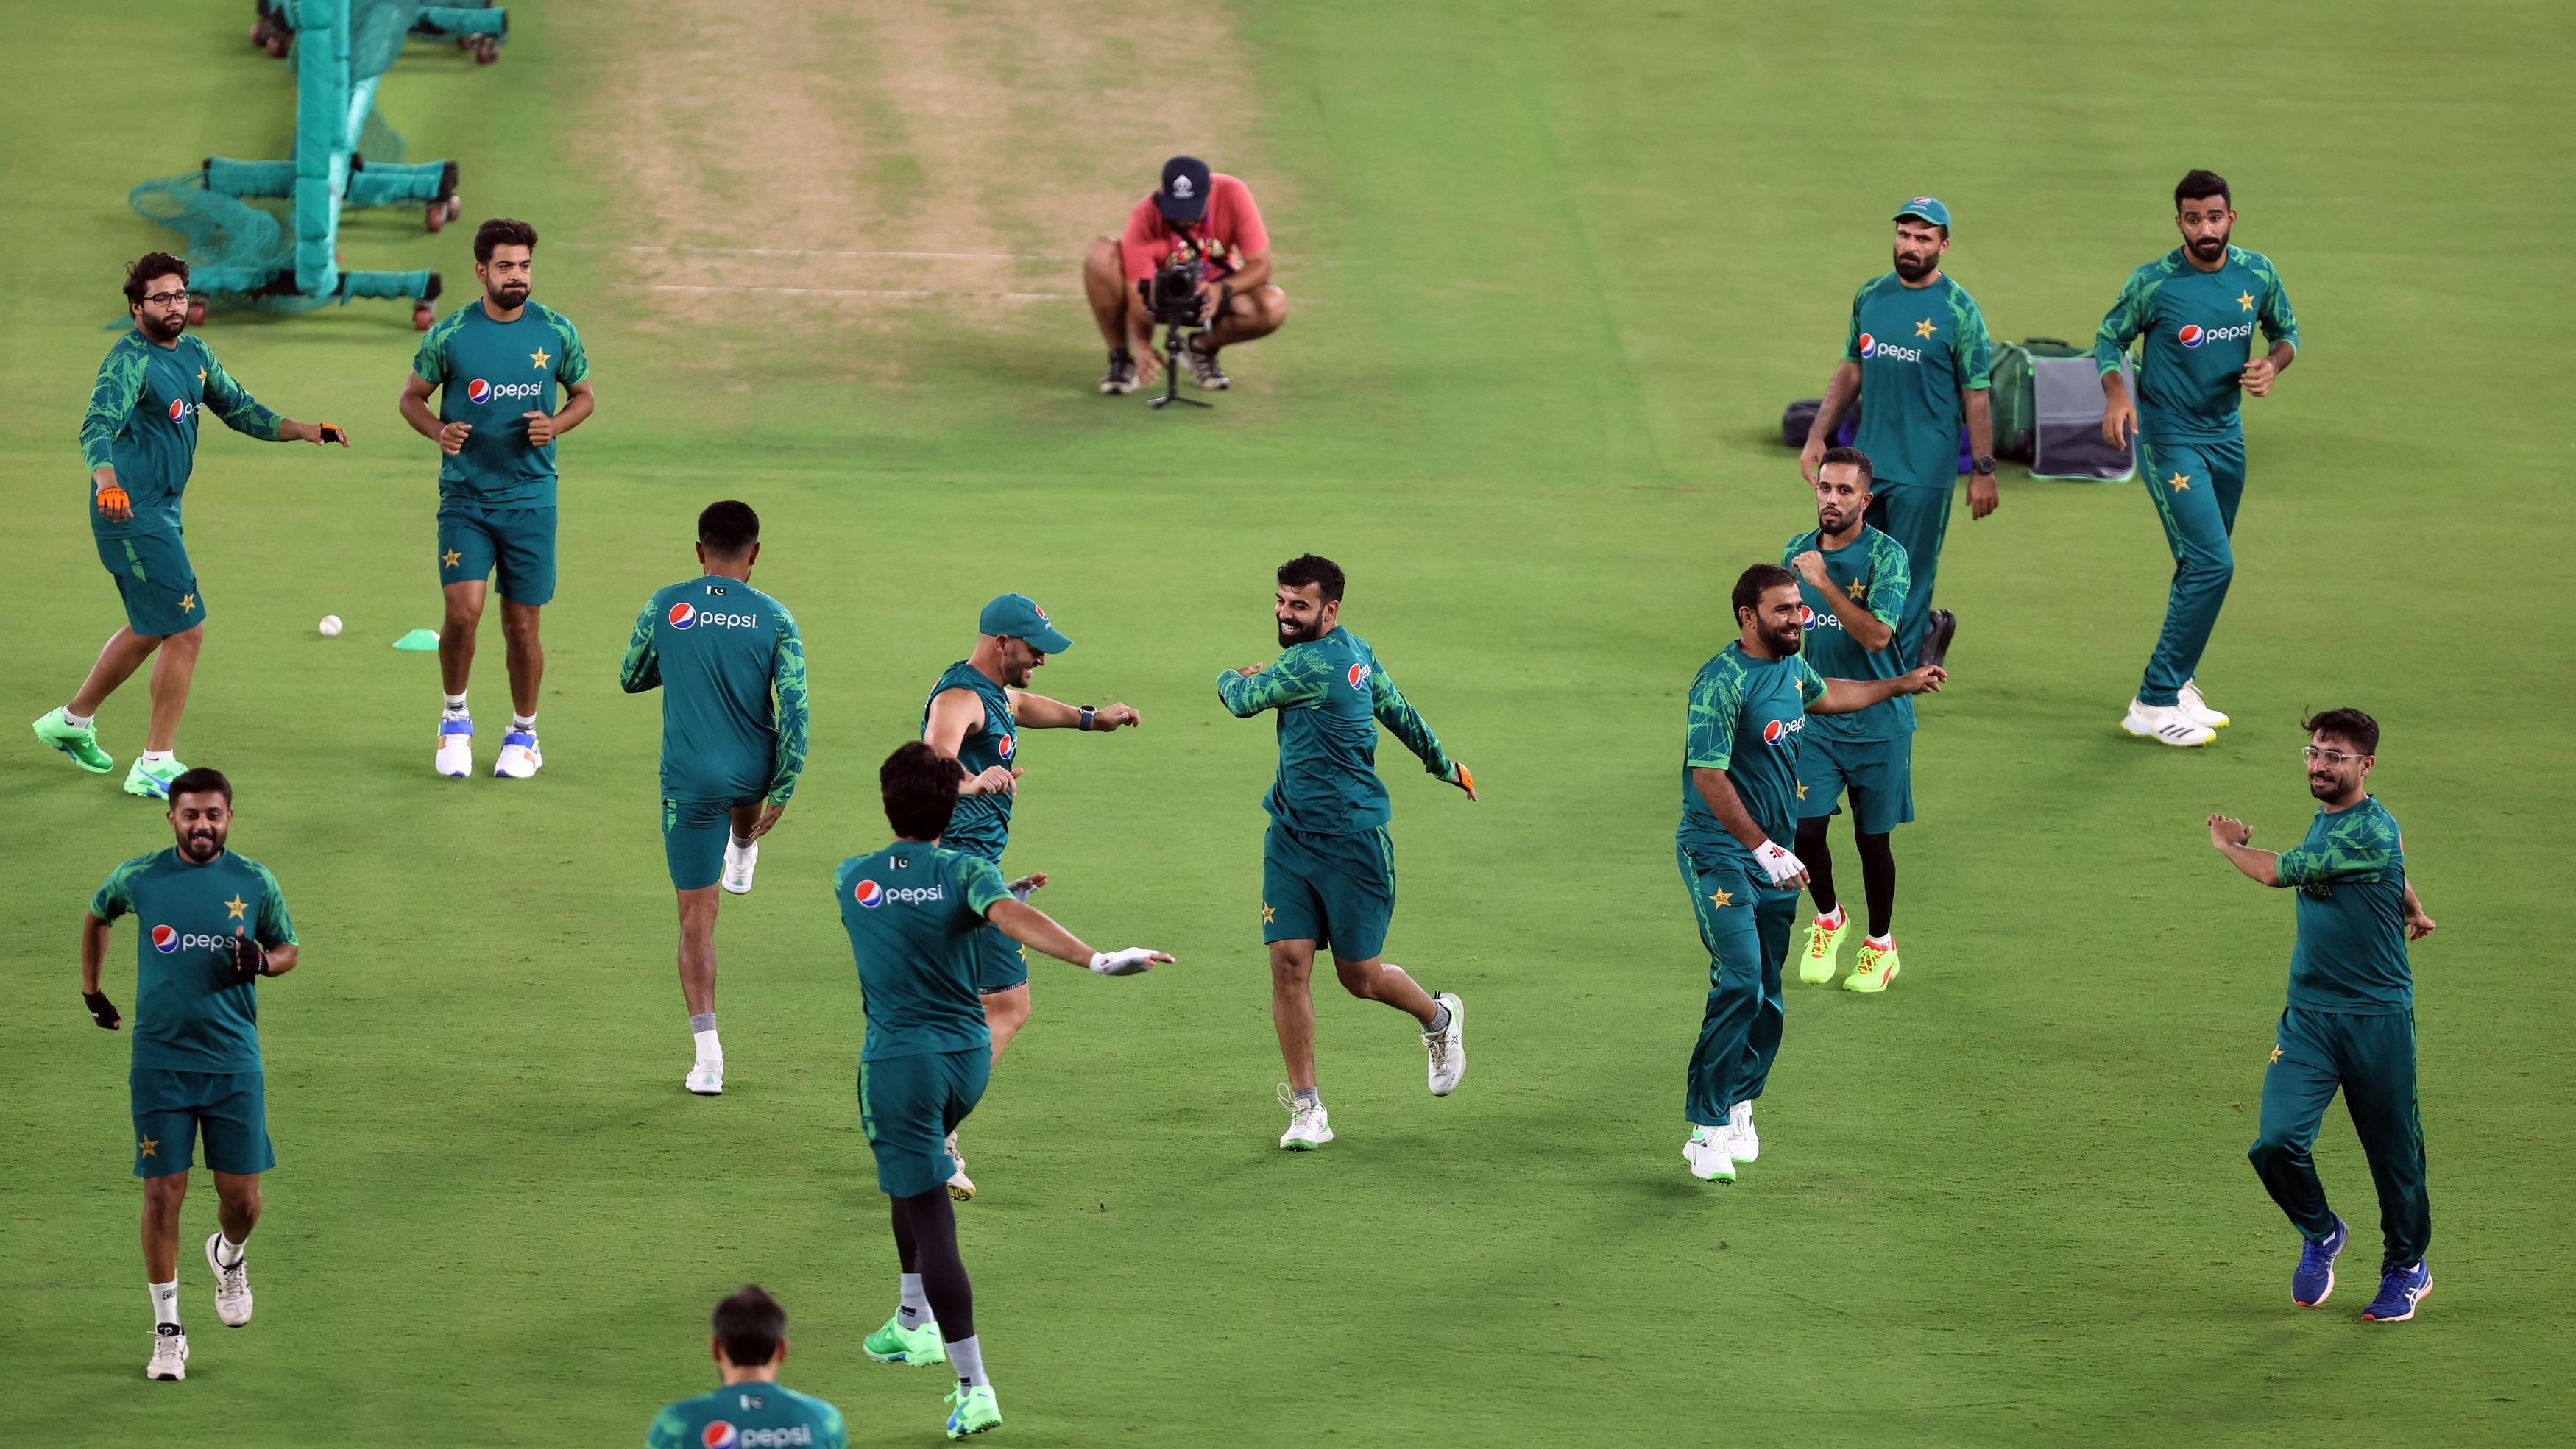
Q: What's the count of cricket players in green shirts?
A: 13